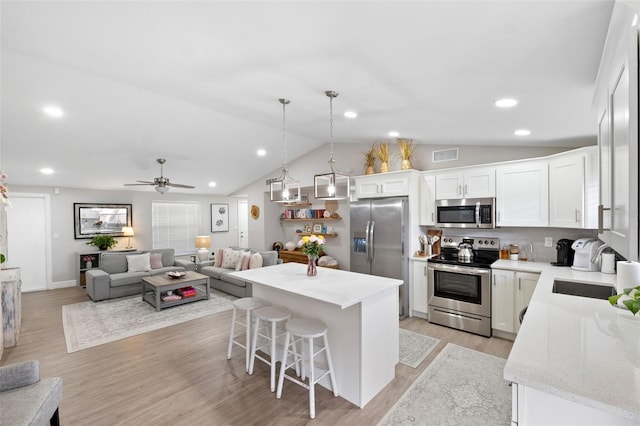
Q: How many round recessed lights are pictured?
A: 8